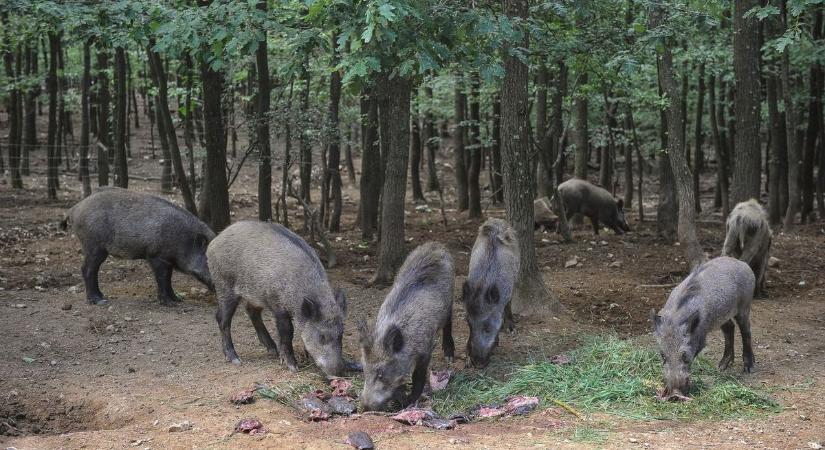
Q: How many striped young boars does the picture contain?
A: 0